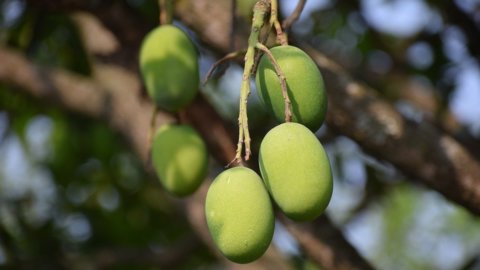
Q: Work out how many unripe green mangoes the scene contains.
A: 5